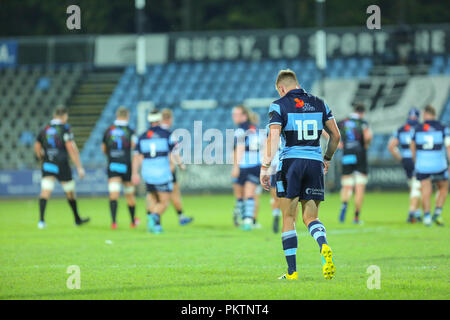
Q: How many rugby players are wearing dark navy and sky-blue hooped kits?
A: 5